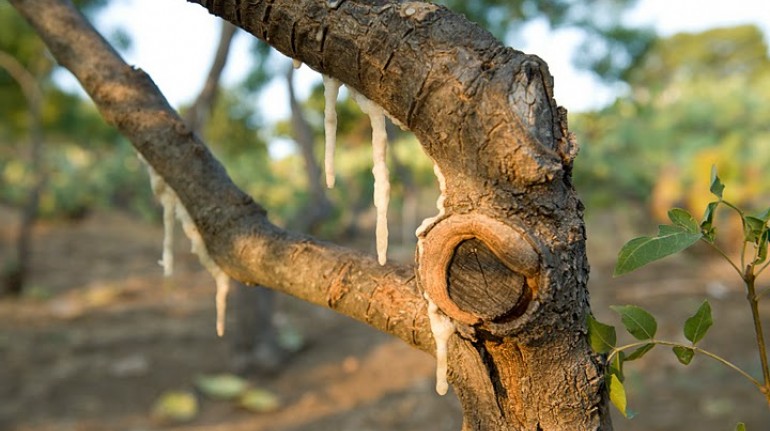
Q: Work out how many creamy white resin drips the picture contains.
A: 5